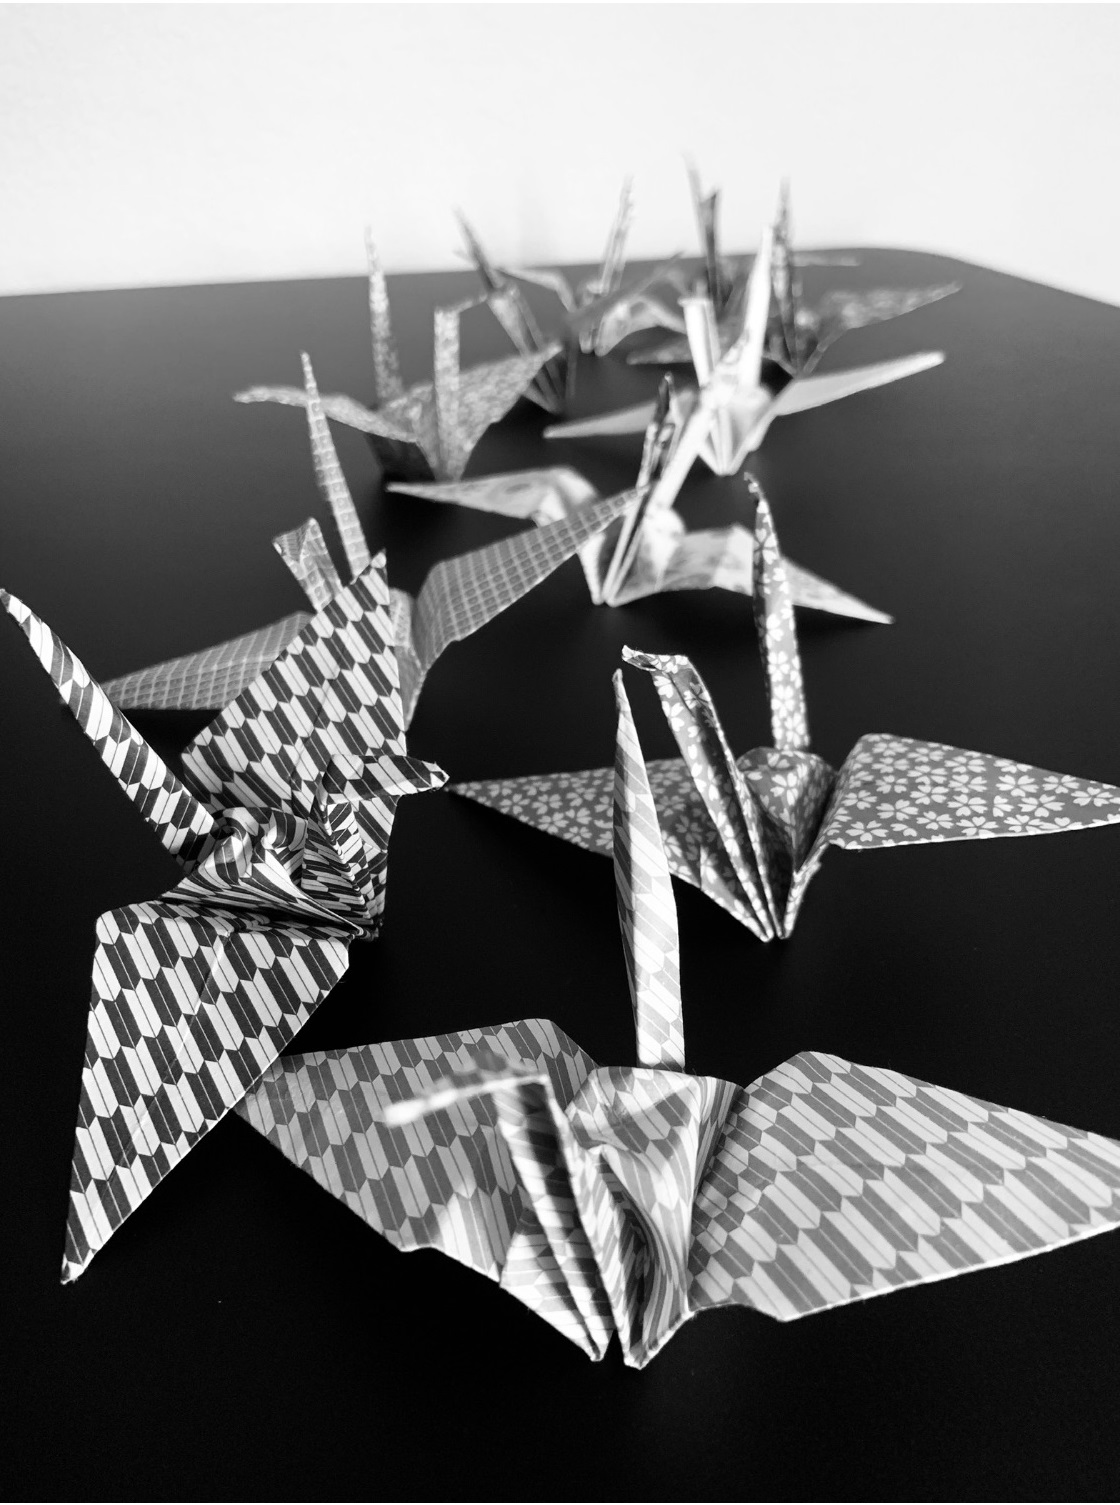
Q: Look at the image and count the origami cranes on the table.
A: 11